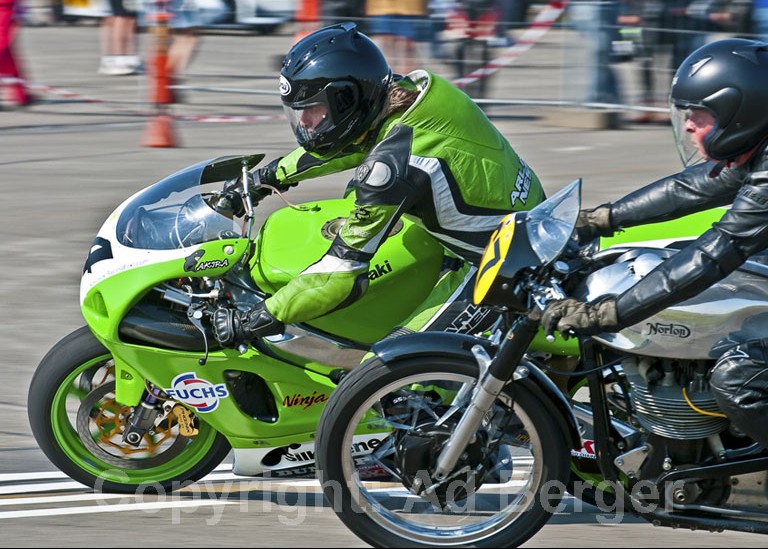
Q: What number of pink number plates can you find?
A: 0